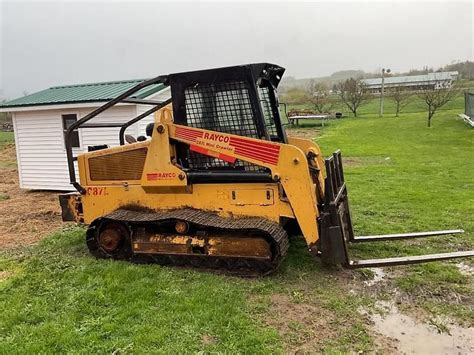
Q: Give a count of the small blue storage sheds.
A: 0